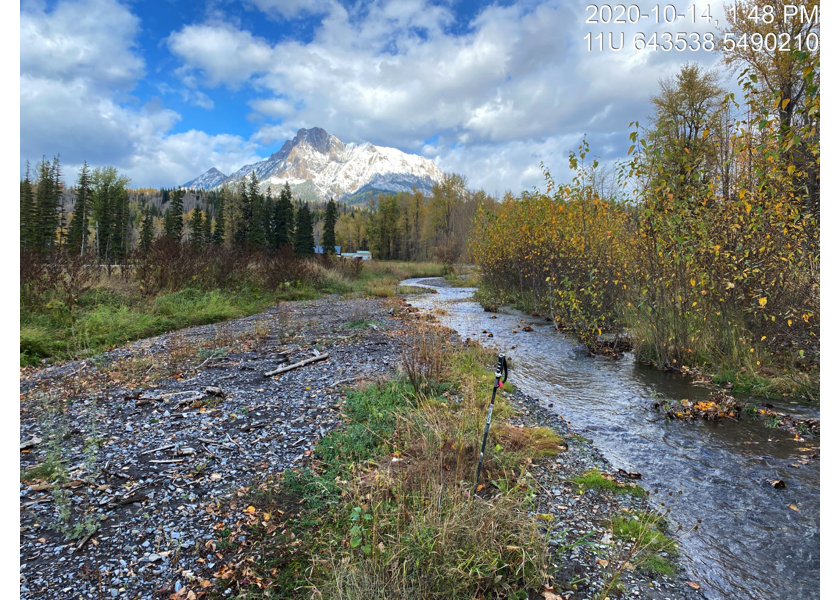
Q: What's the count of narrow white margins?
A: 2